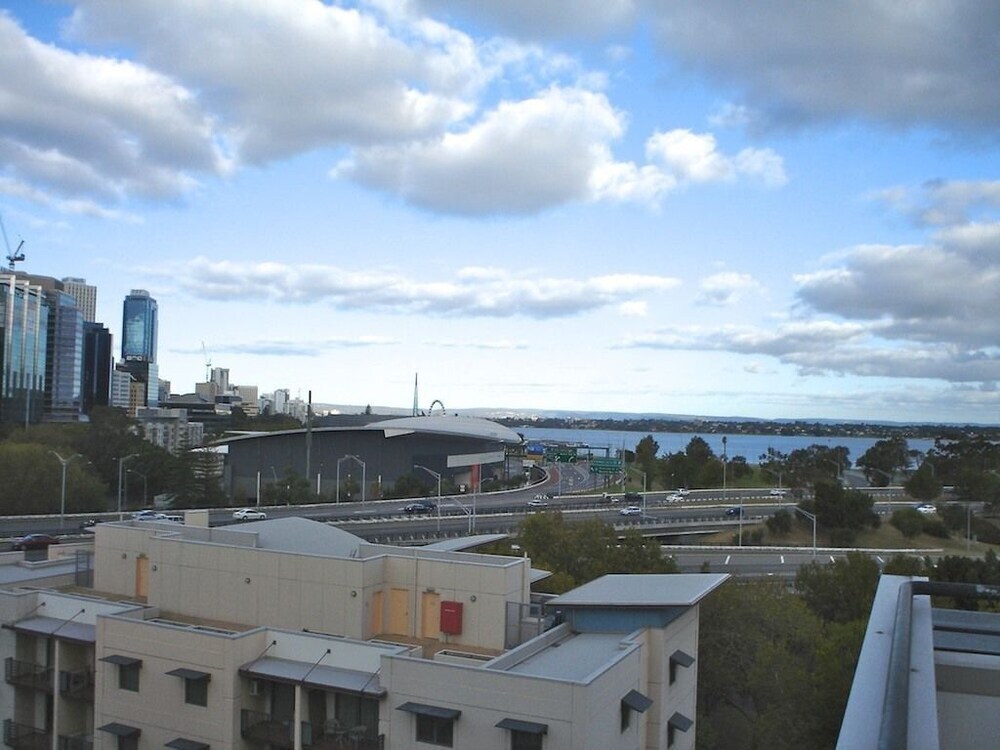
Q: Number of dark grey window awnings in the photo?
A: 9